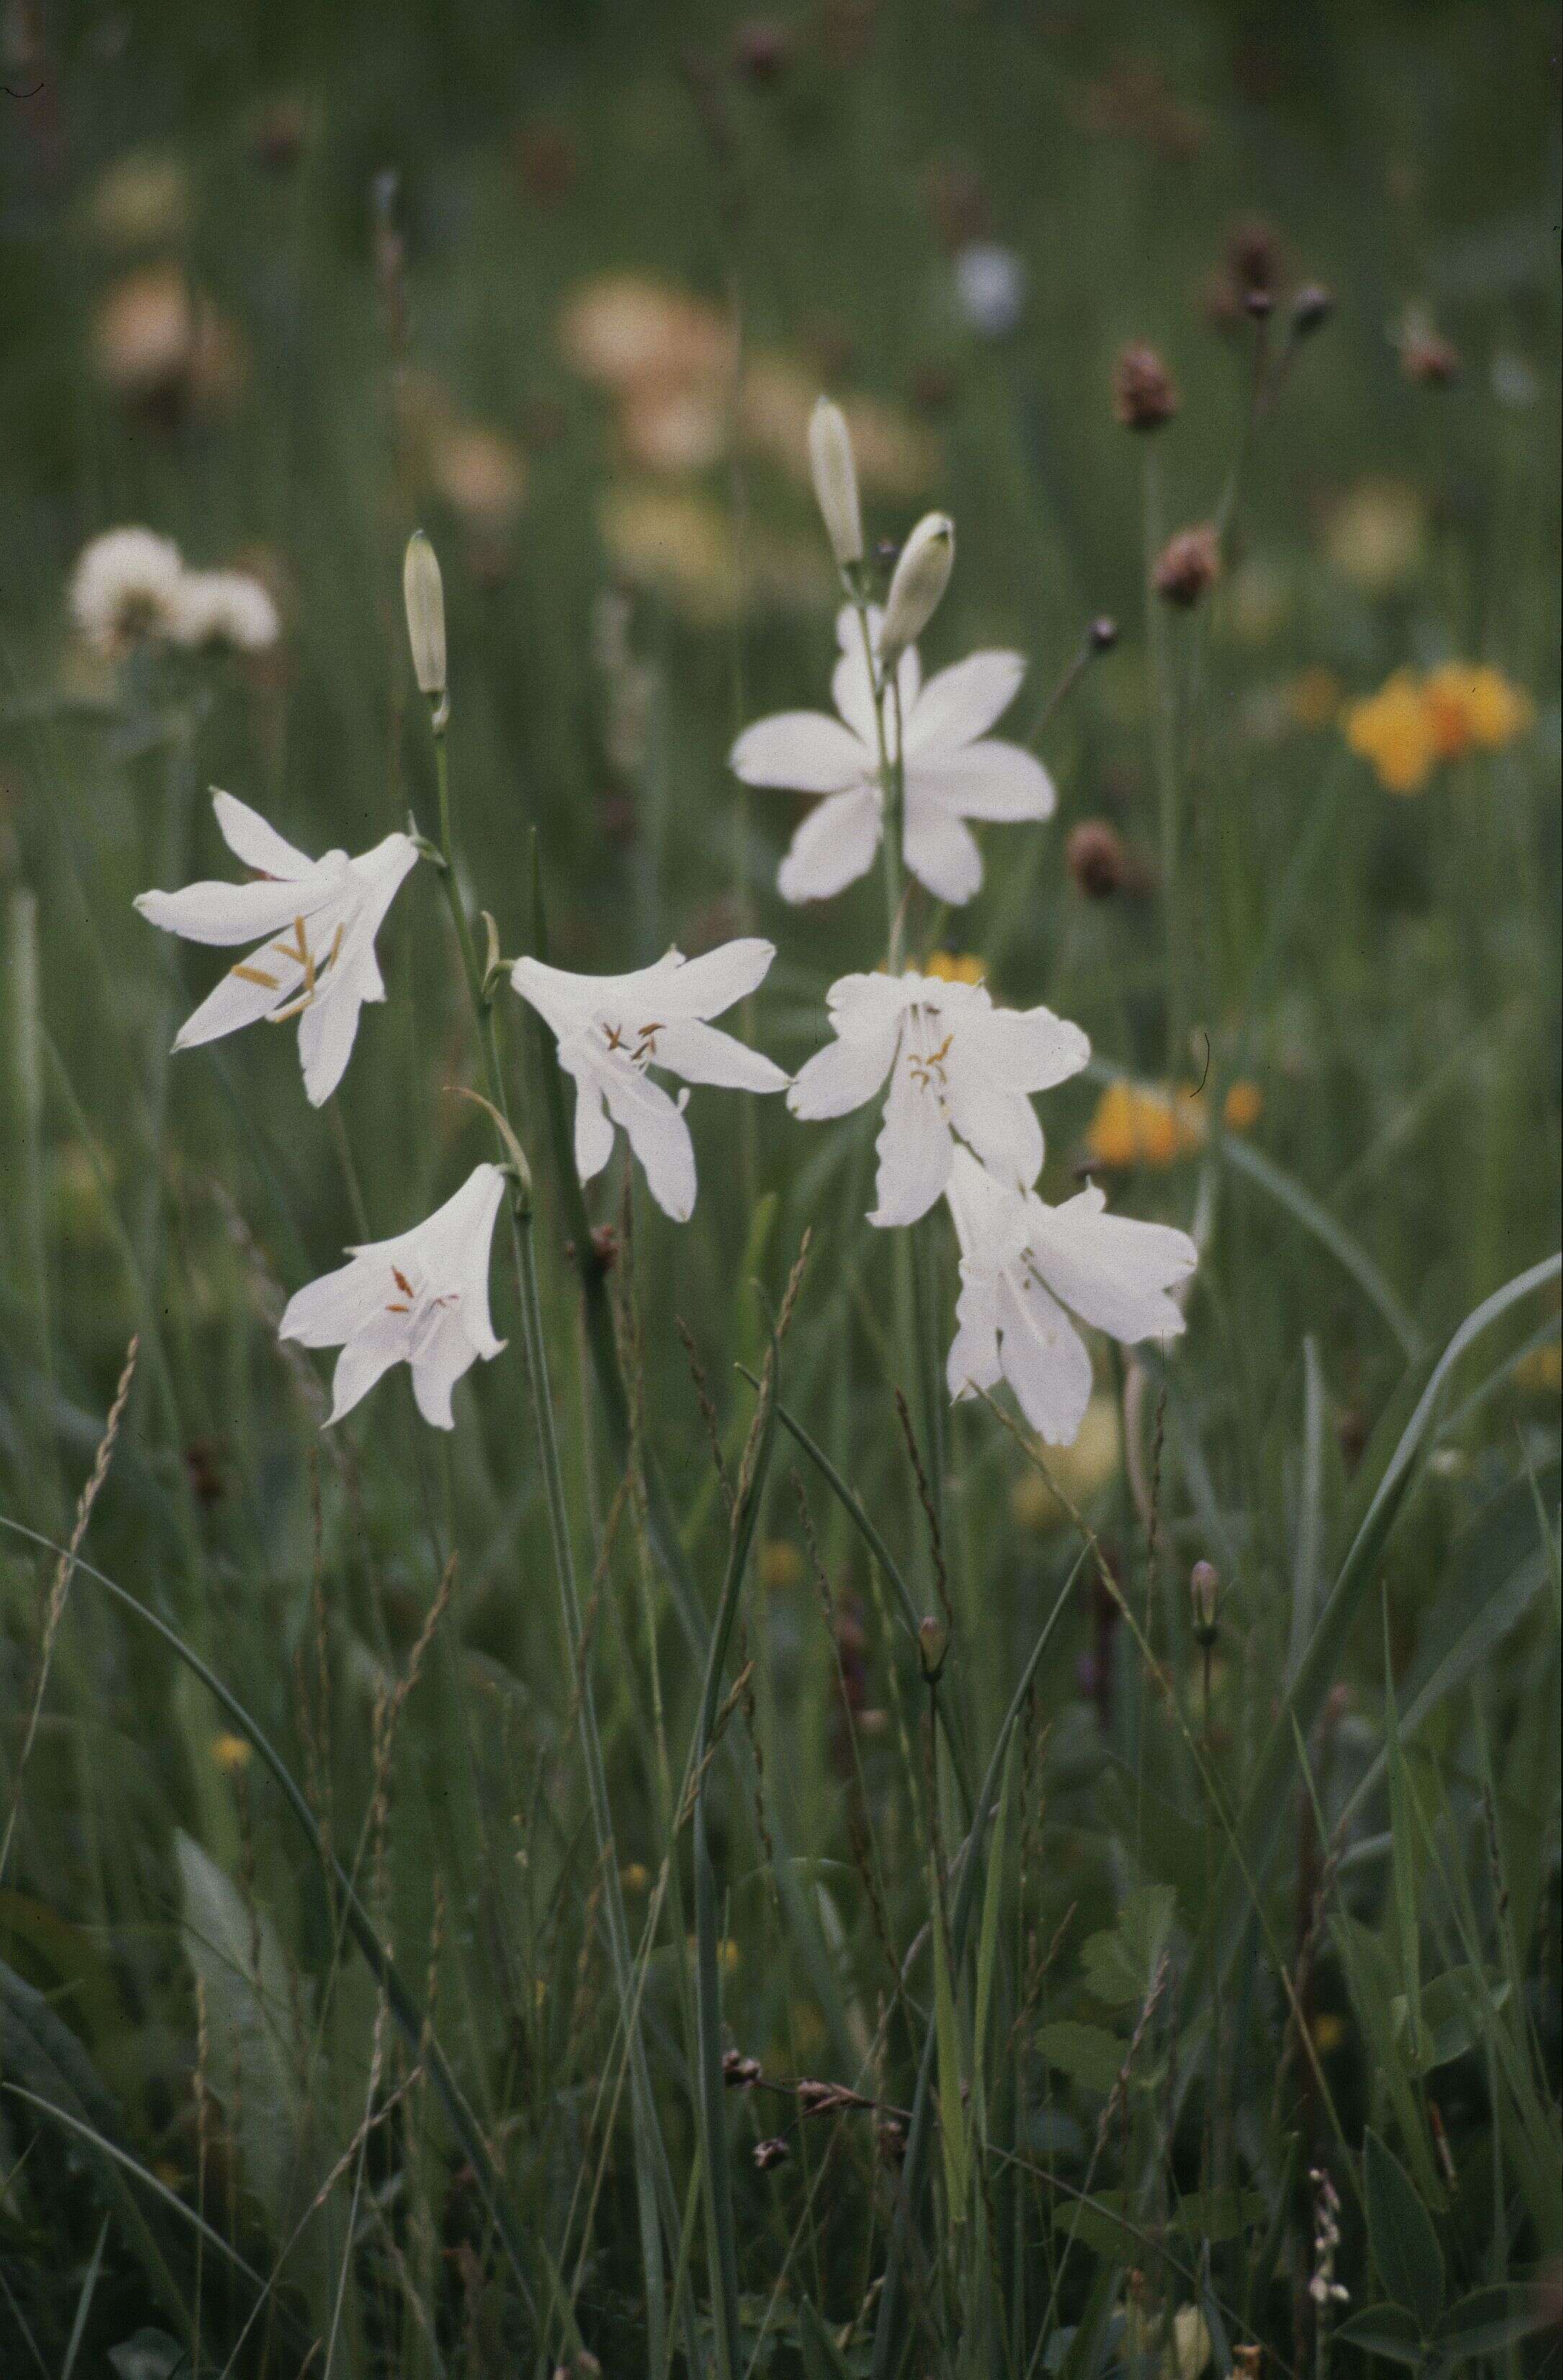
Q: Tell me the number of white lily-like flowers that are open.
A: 6